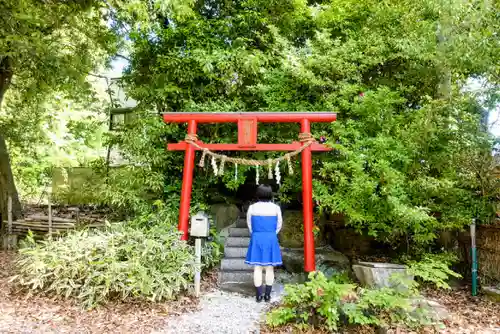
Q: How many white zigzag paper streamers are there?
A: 4